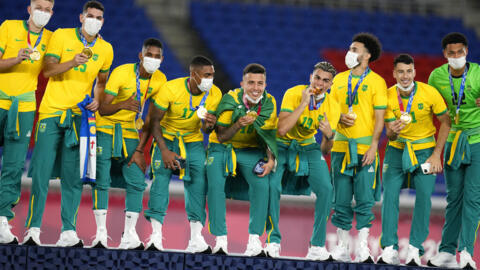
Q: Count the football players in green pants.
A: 9